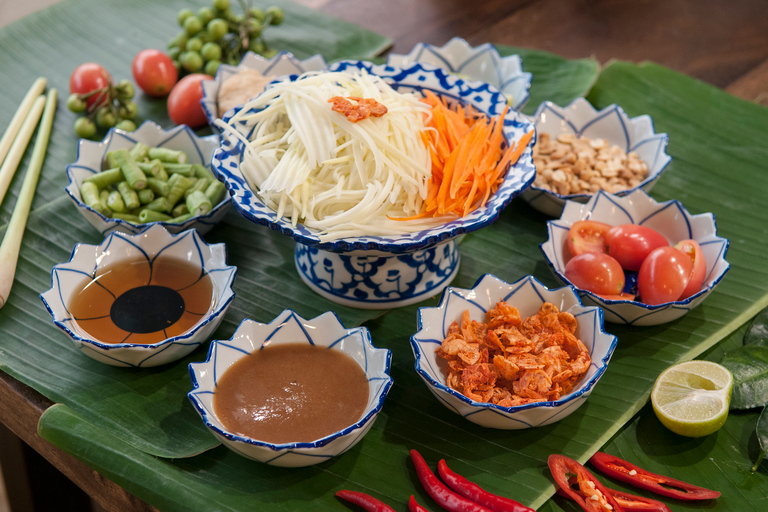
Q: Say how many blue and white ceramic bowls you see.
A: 9